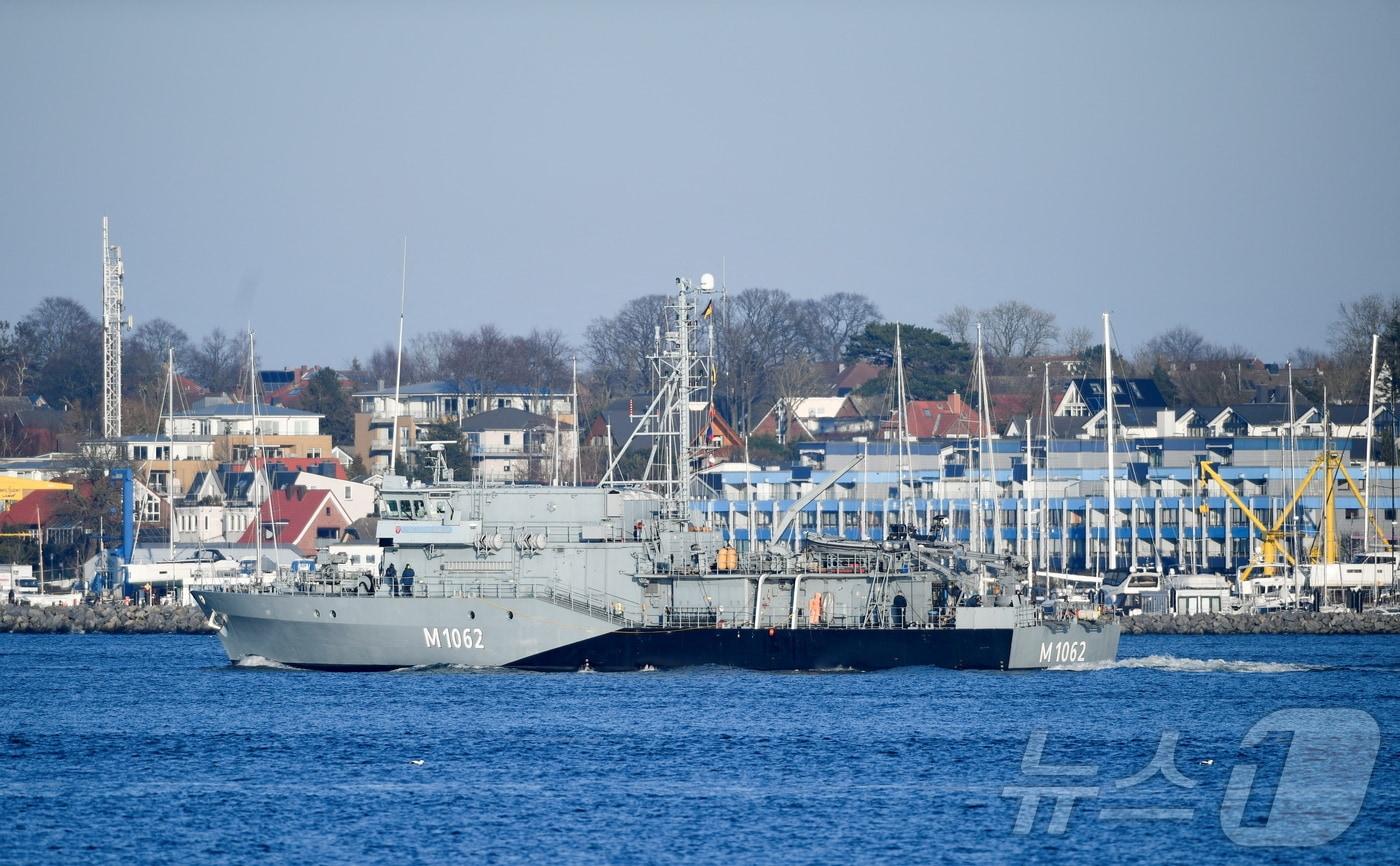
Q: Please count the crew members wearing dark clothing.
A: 3